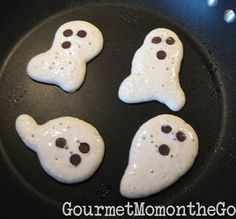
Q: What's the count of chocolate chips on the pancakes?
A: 12